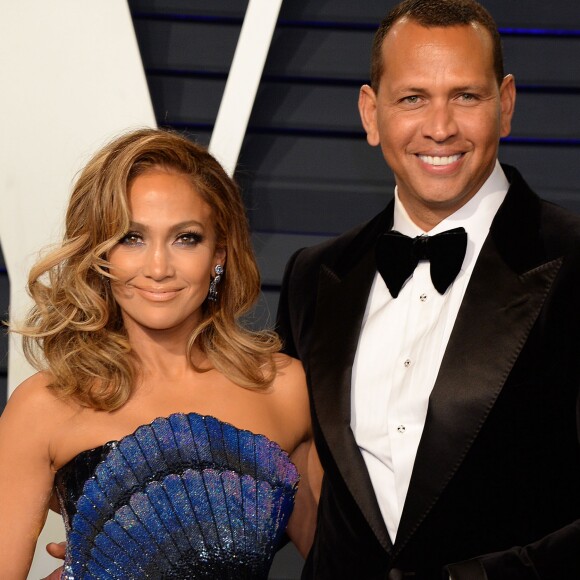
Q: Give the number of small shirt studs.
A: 3